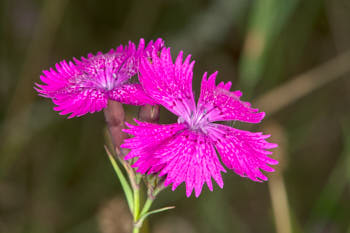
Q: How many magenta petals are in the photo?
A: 10